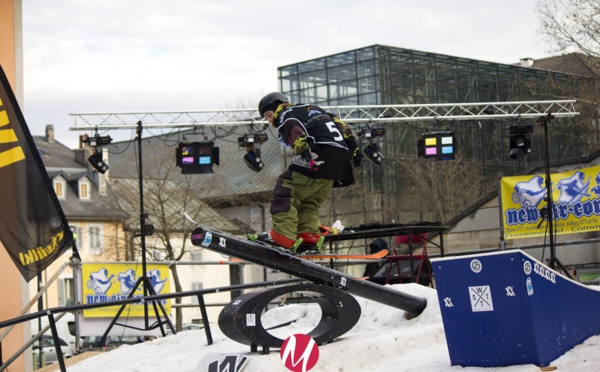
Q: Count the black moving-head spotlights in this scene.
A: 4